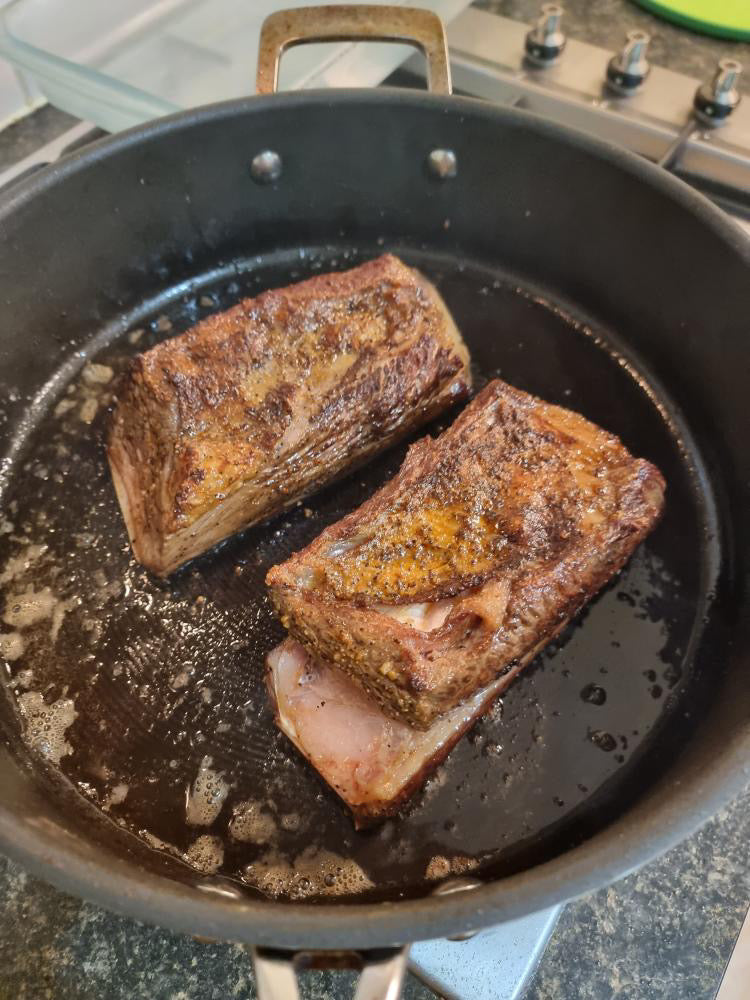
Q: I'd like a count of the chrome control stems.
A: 3